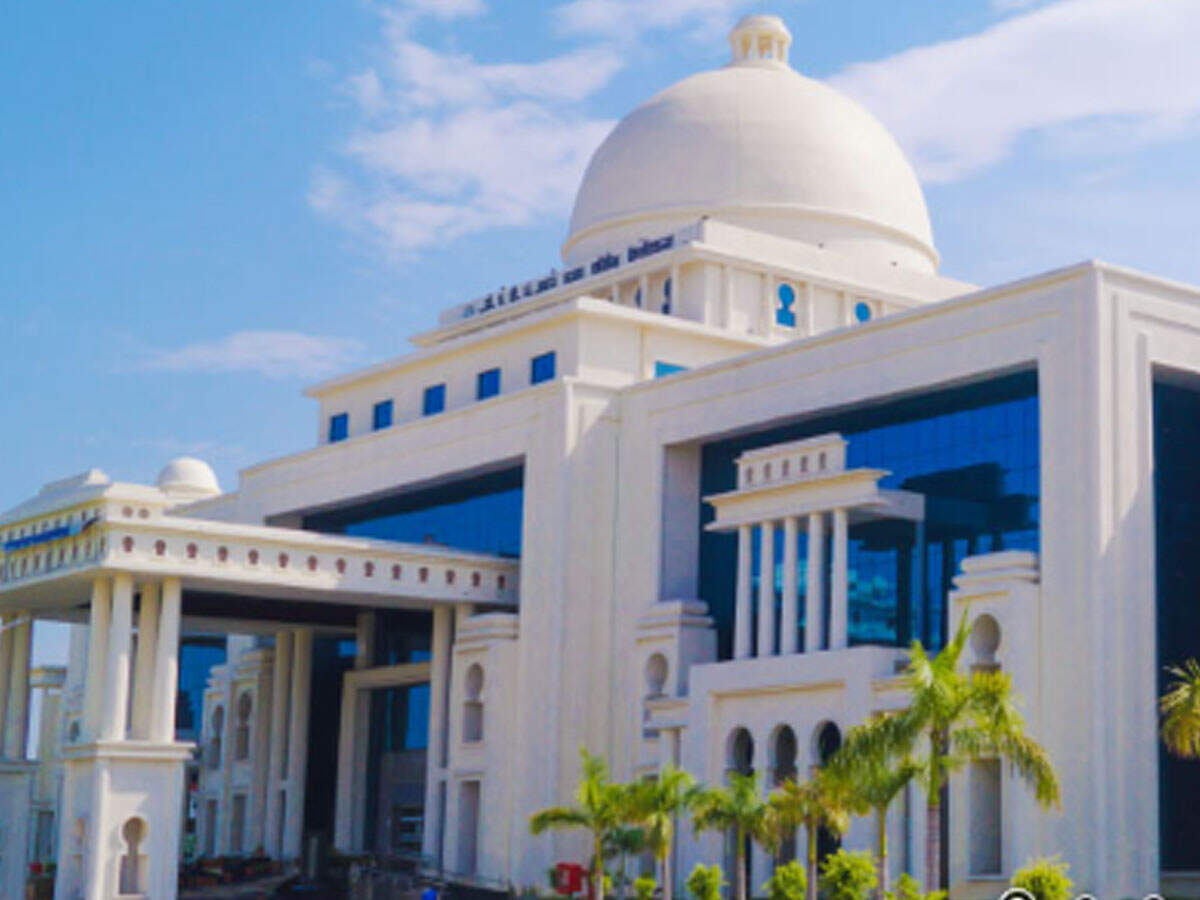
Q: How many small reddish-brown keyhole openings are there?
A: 14